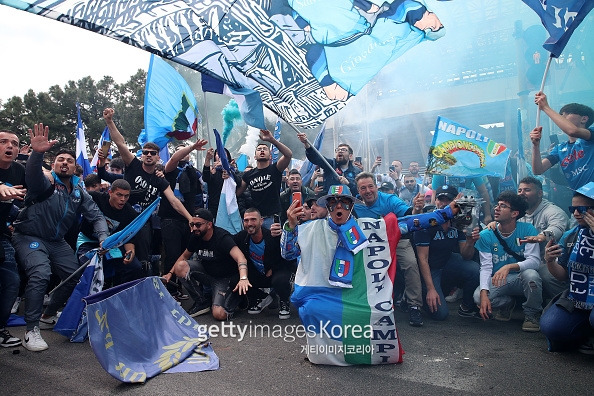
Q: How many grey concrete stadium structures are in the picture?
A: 1